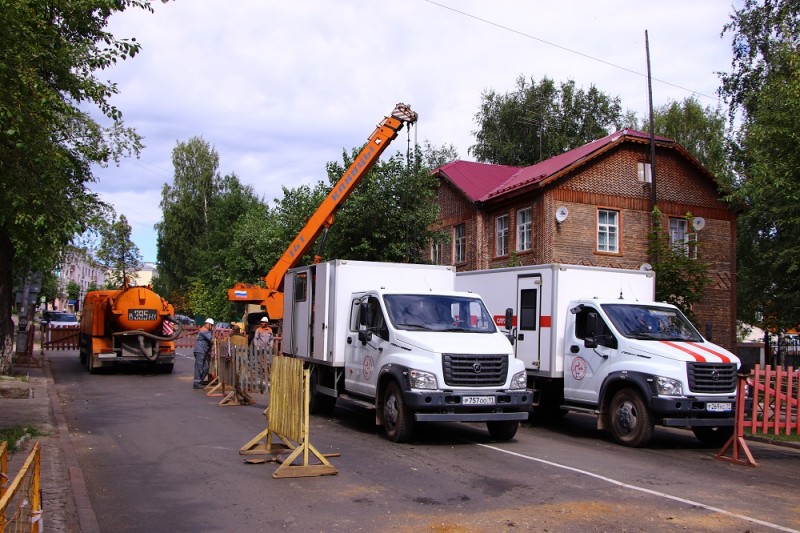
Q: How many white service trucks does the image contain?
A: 2